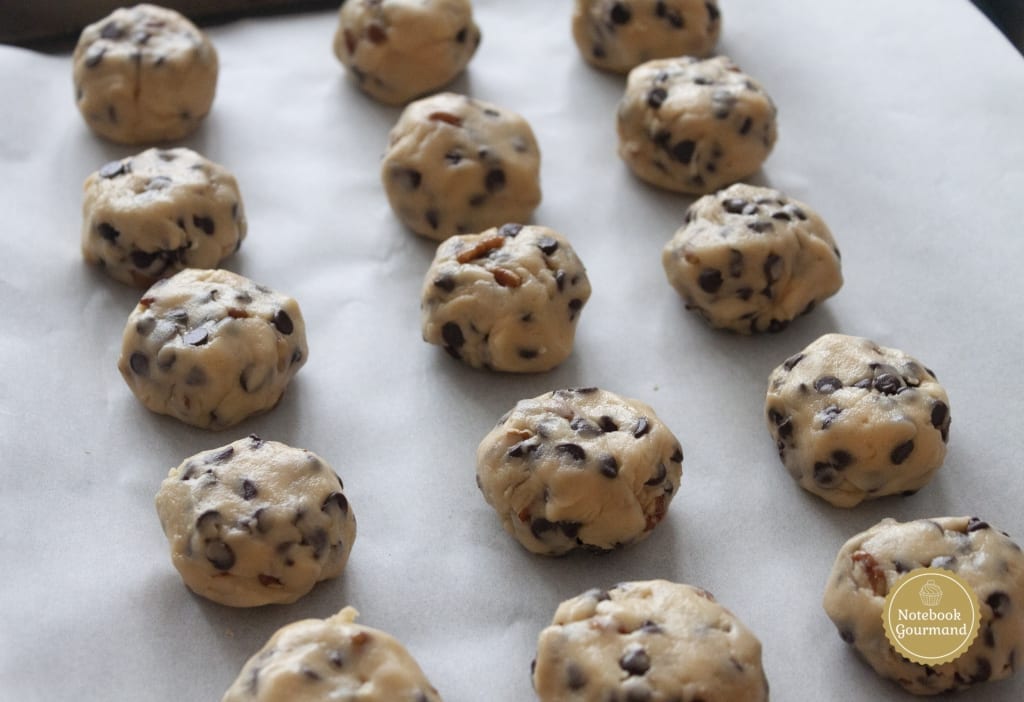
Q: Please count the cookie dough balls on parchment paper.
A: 15